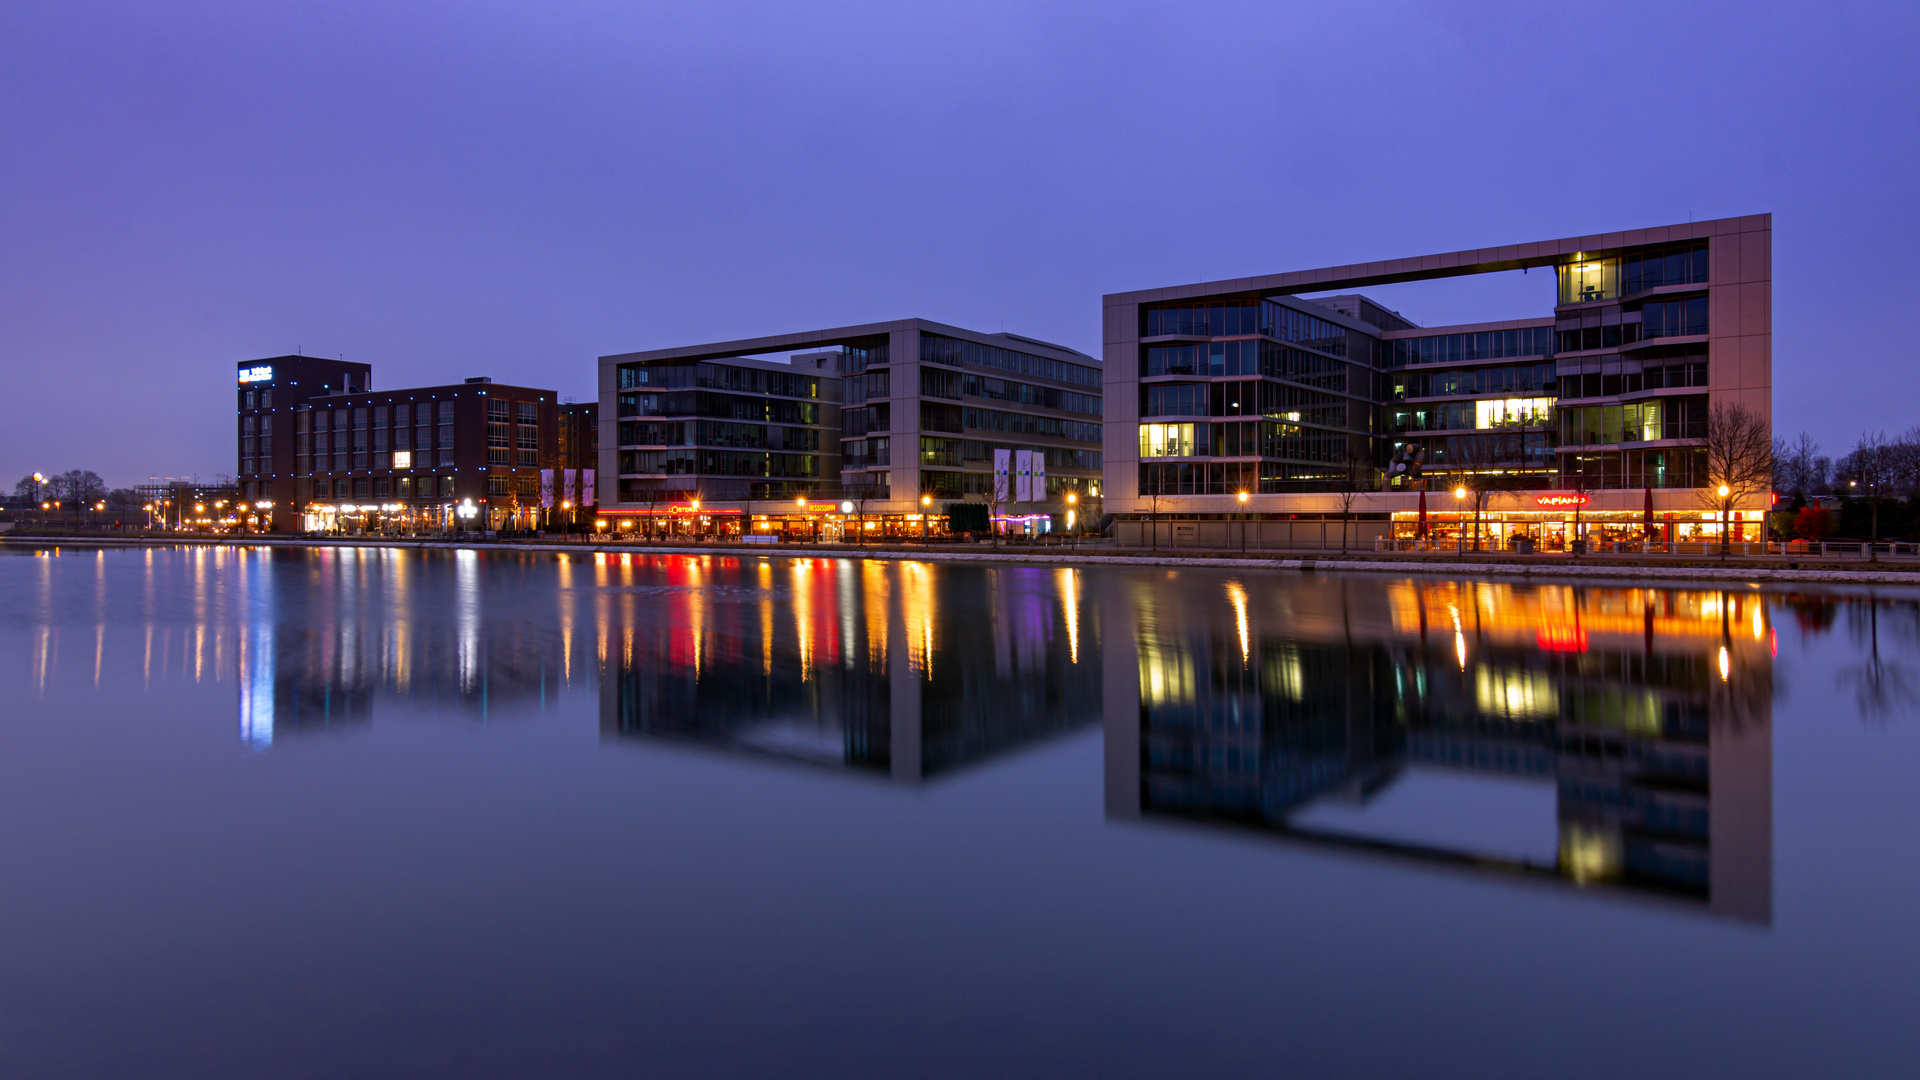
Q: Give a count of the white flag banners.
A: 6